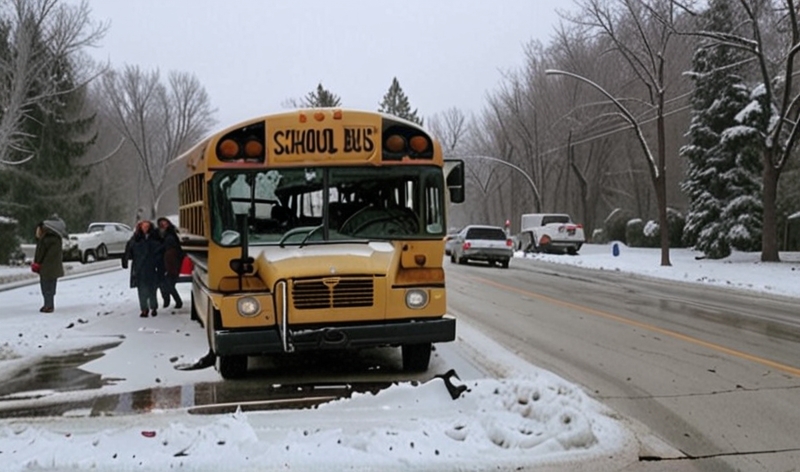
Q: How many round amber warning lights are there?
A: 4